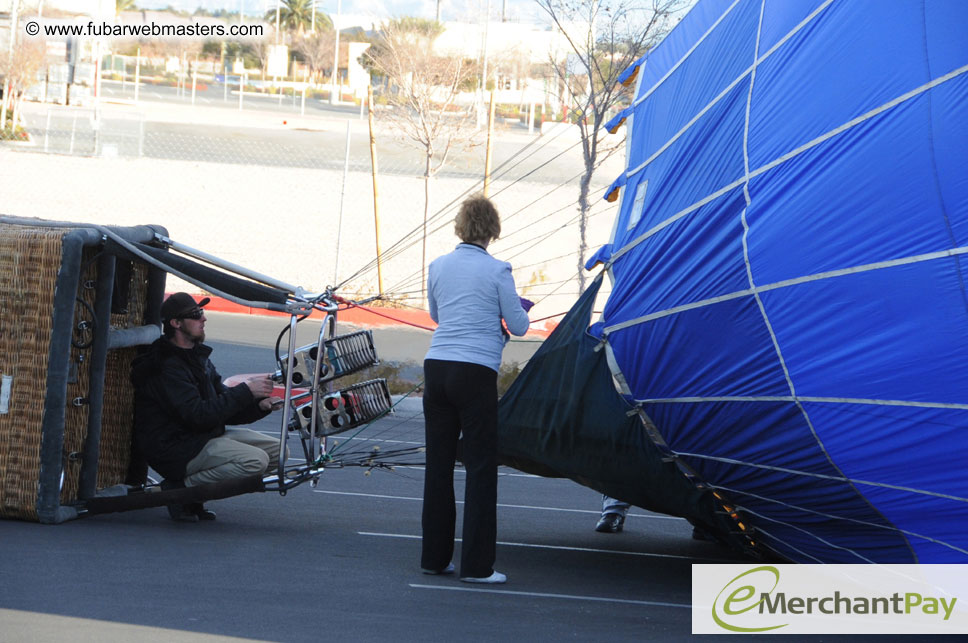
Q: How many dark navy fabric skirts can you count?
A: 1